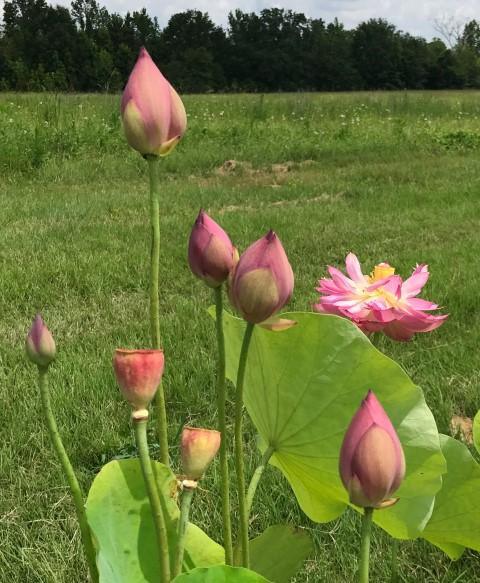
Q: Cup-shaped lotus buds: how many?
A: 2